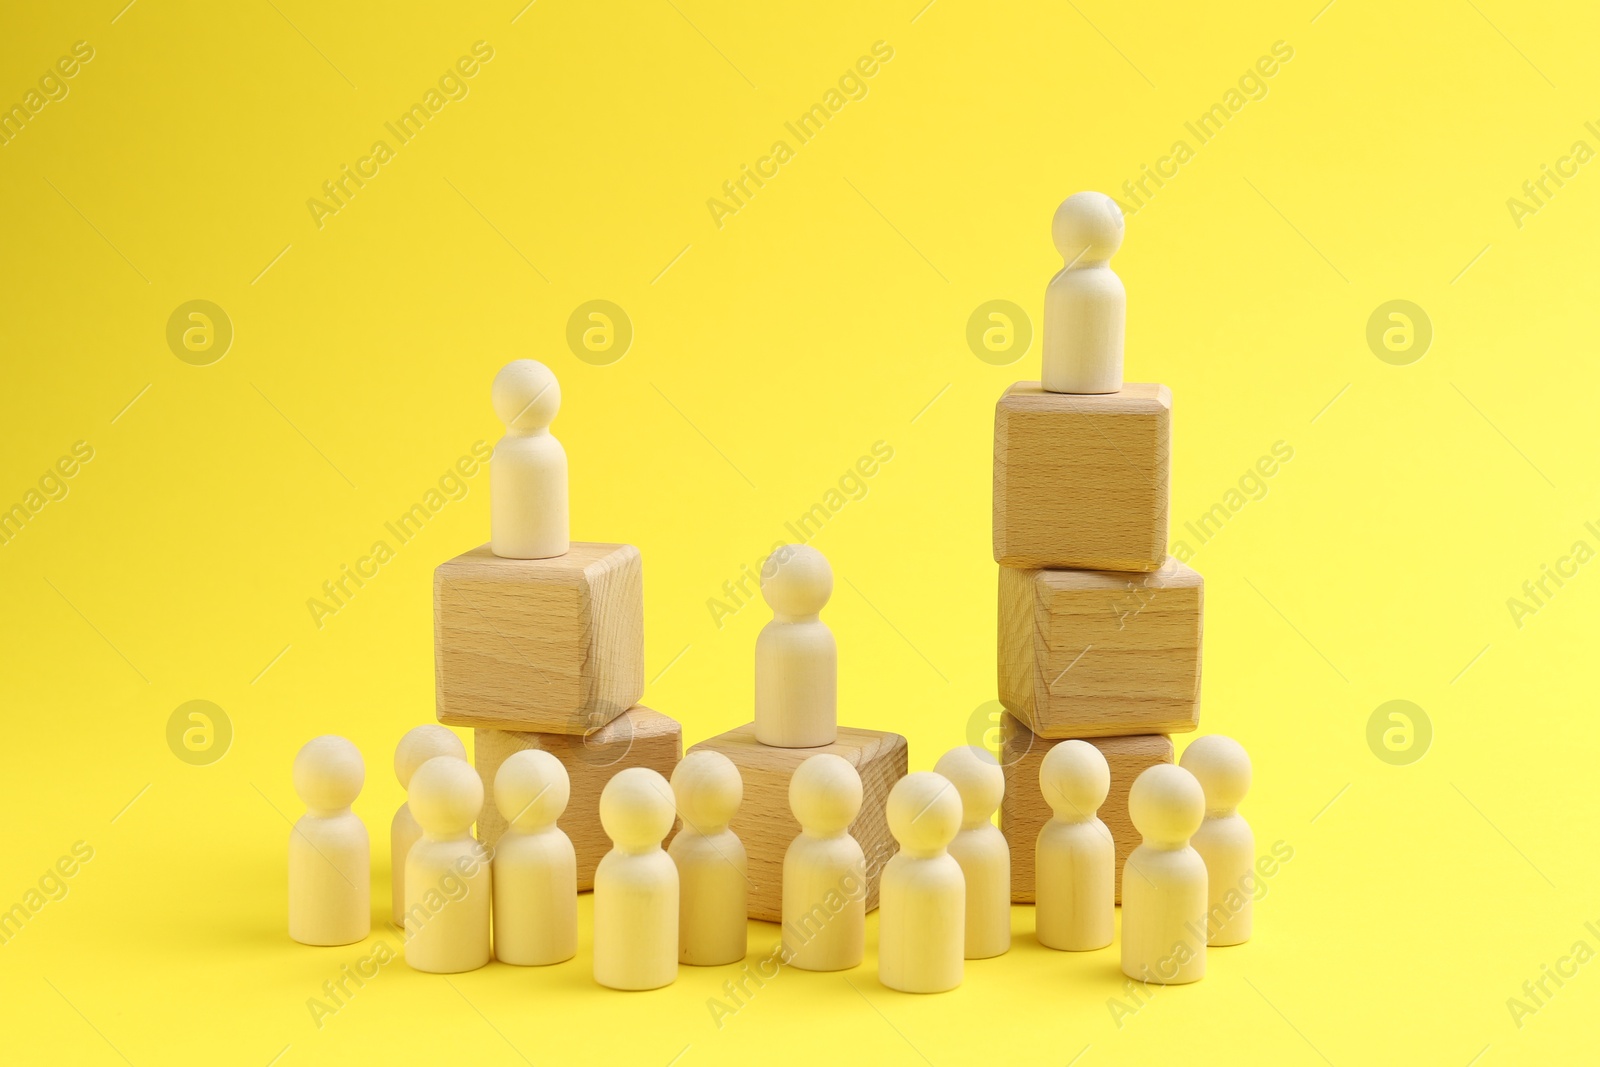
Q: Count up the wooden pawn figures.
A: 15